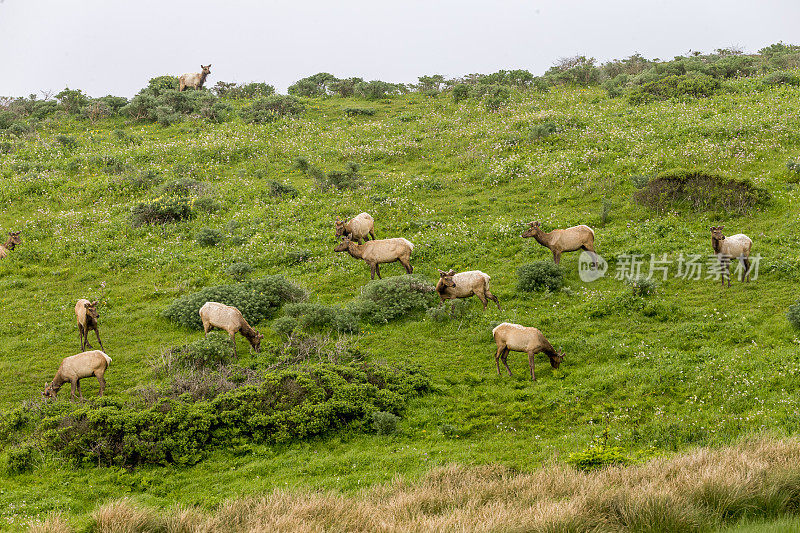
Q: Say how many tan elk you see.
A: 11